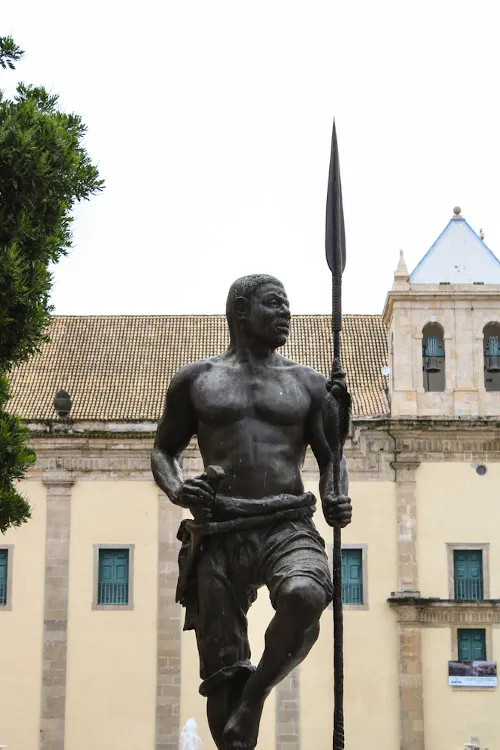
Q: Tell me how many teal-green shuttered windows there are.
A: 5